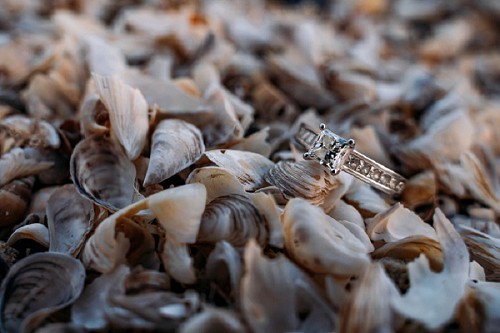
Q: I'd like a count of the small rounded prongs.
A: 4